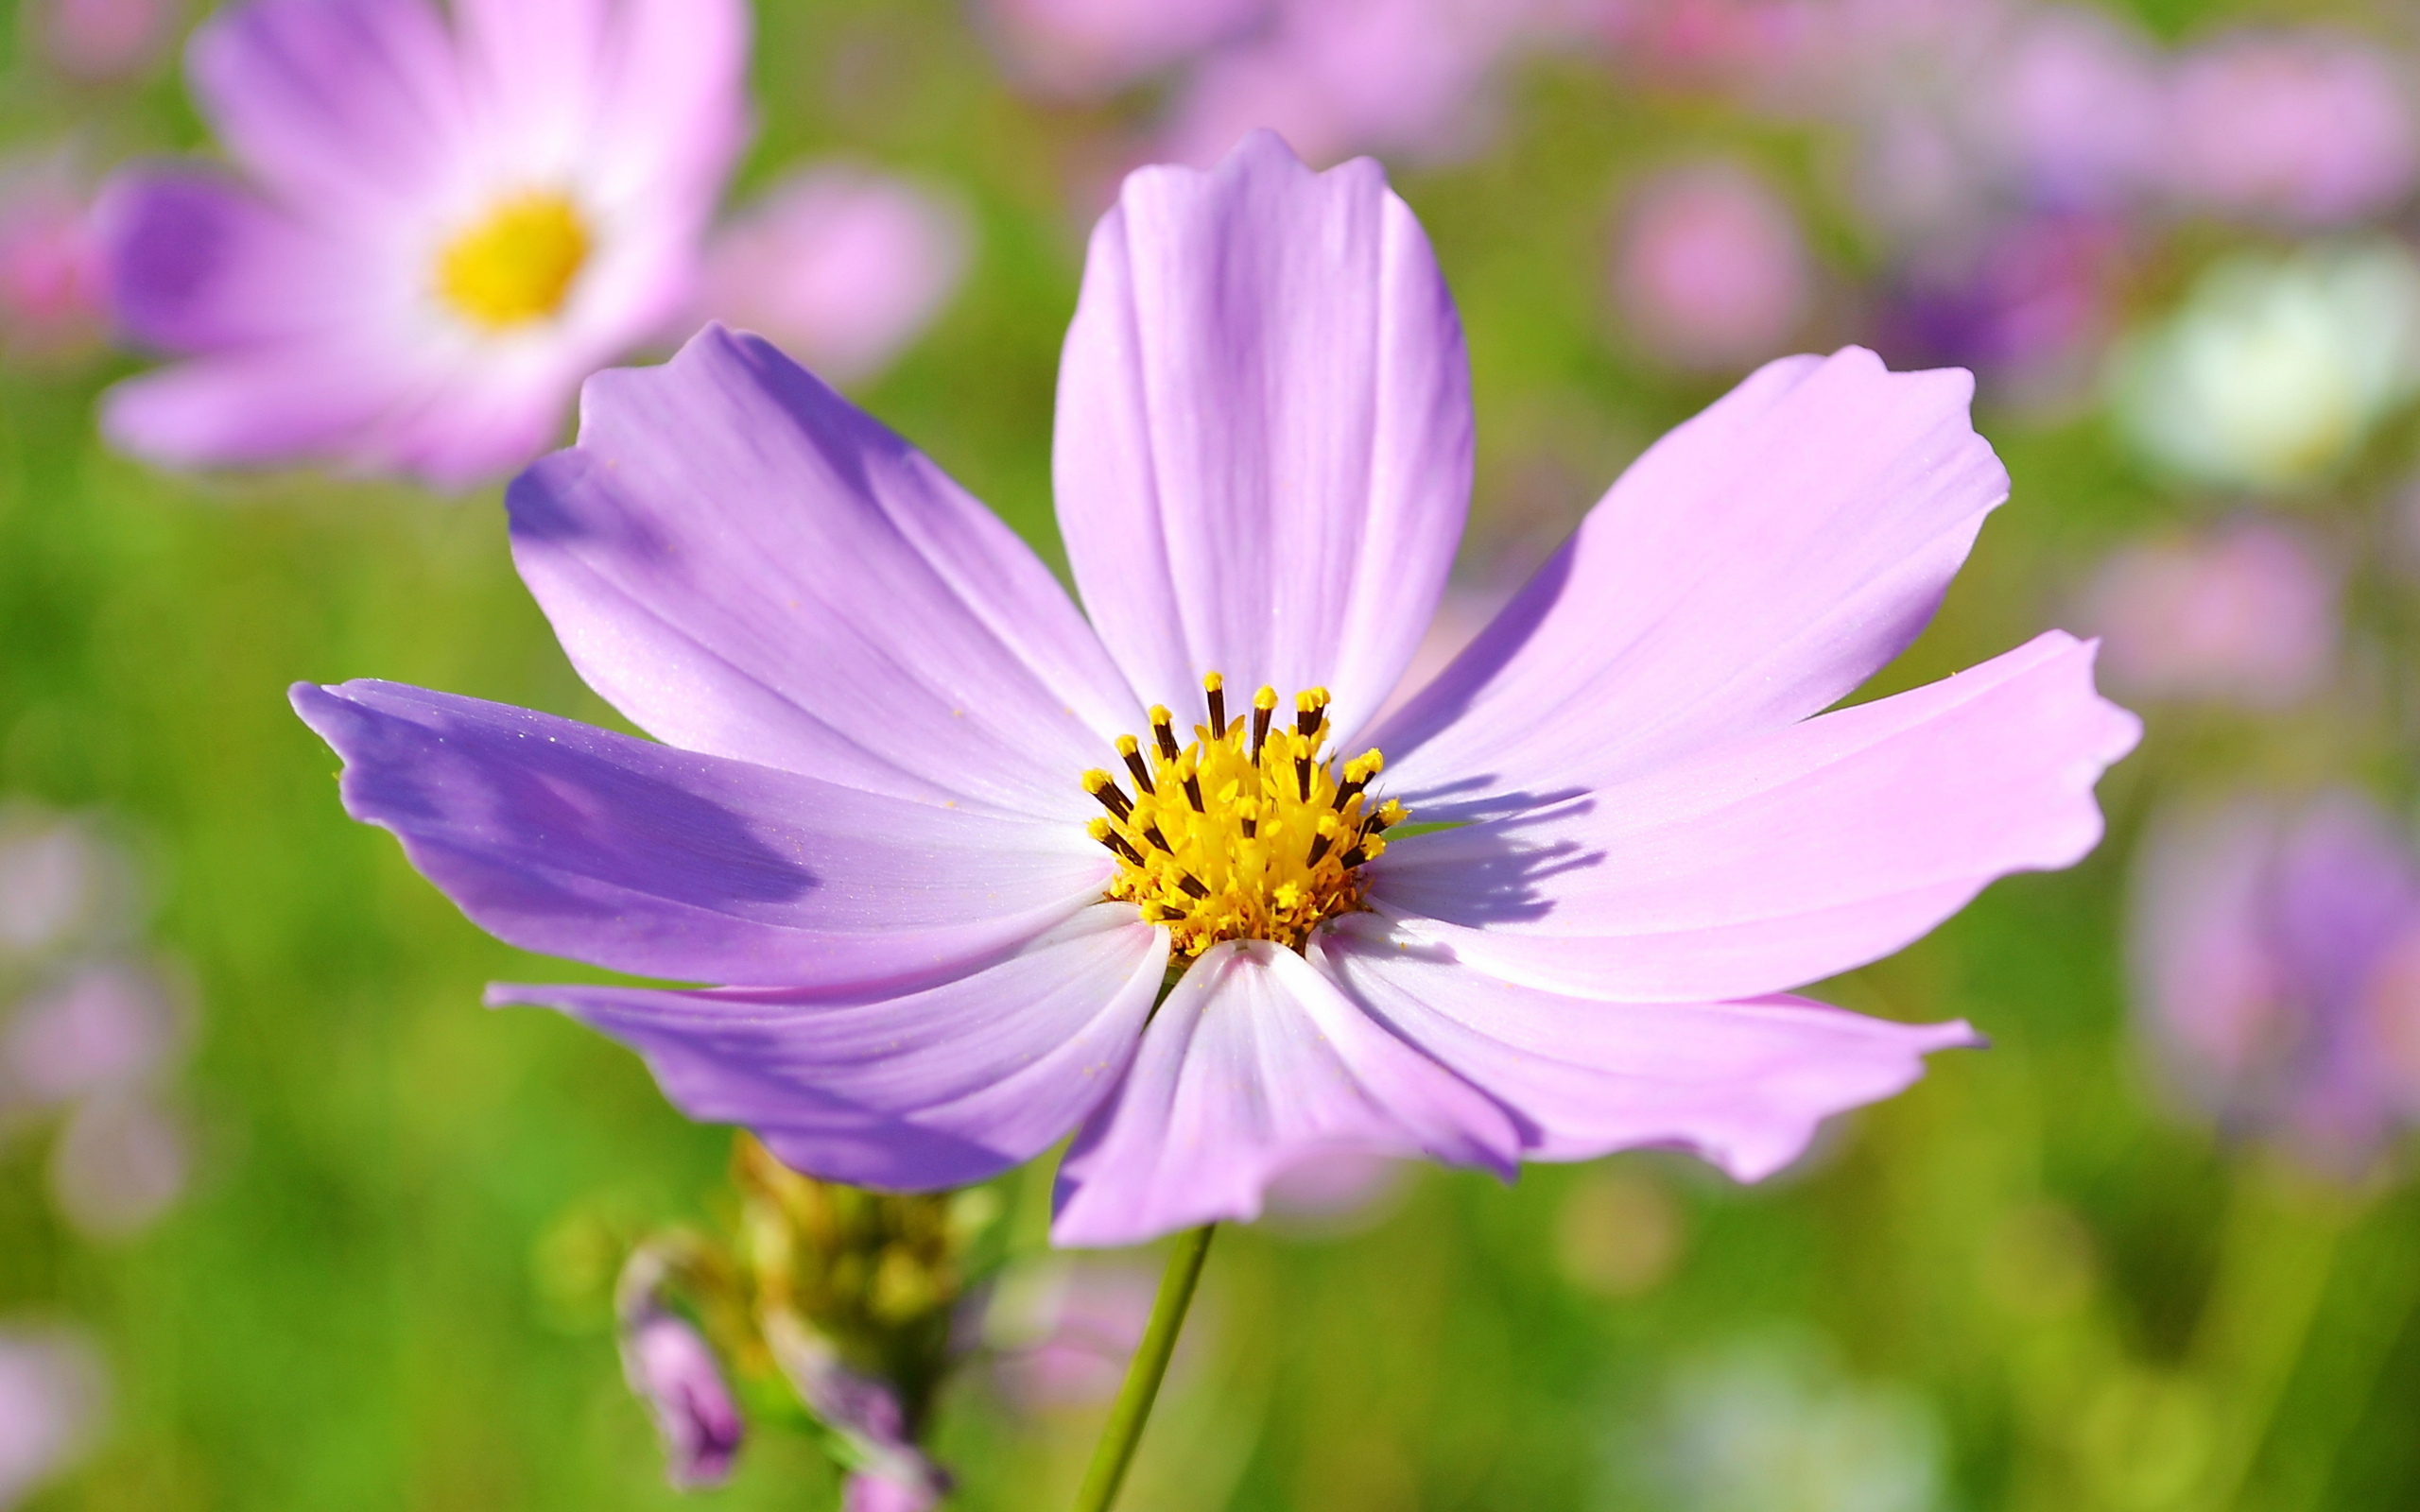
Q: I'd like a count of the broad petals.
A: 8